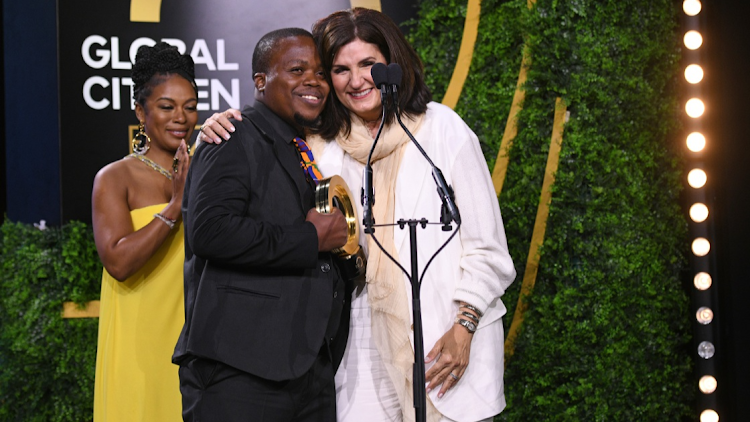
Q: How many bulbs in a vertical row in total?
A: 13